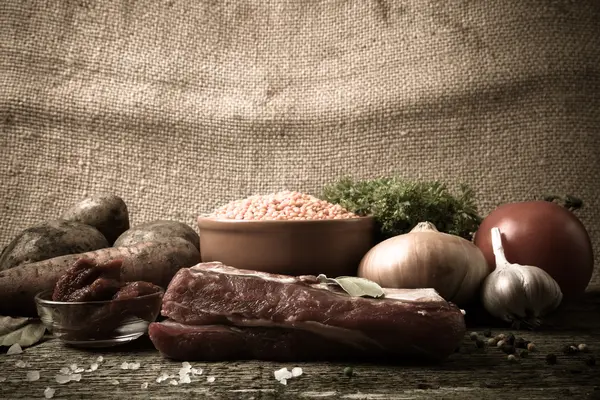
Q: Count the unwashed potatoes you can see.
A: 3